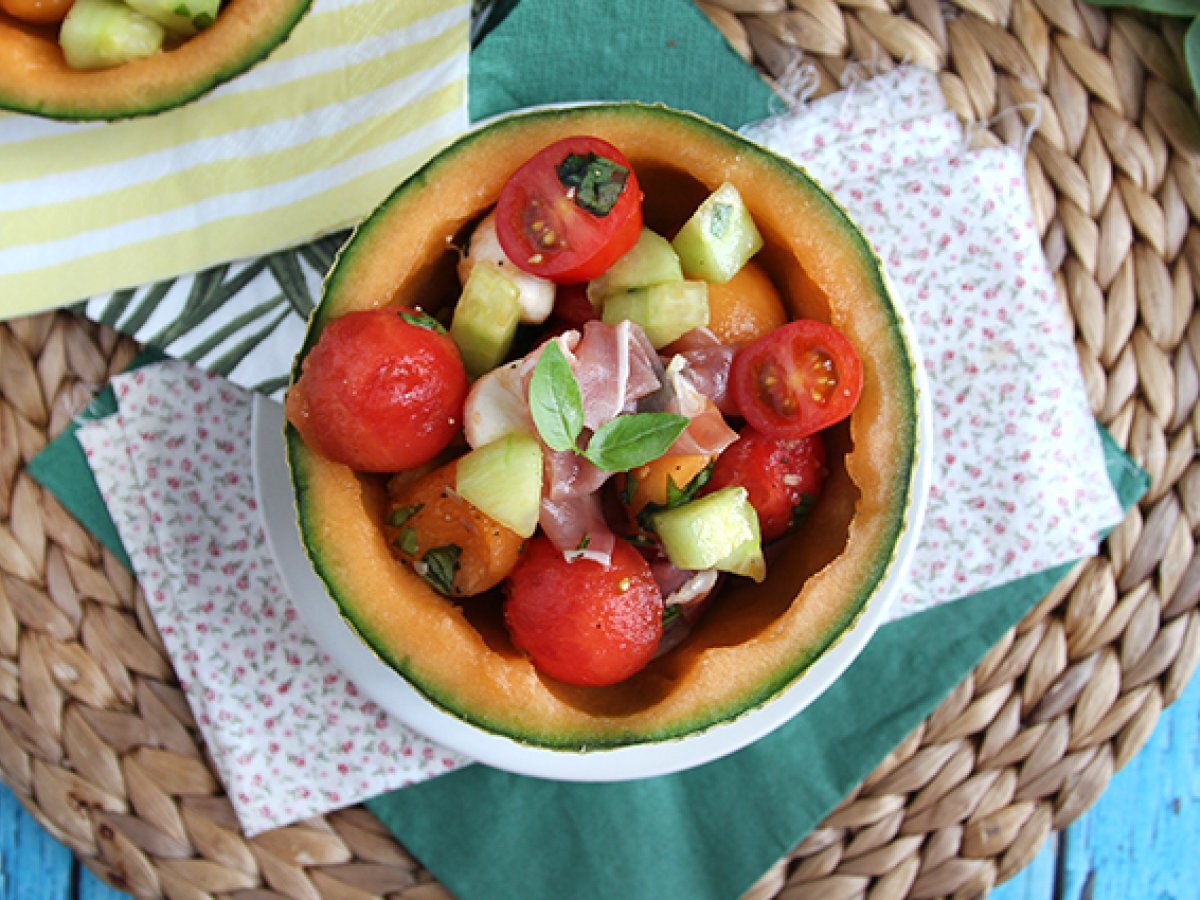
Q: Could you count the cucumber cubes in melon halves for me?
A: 8